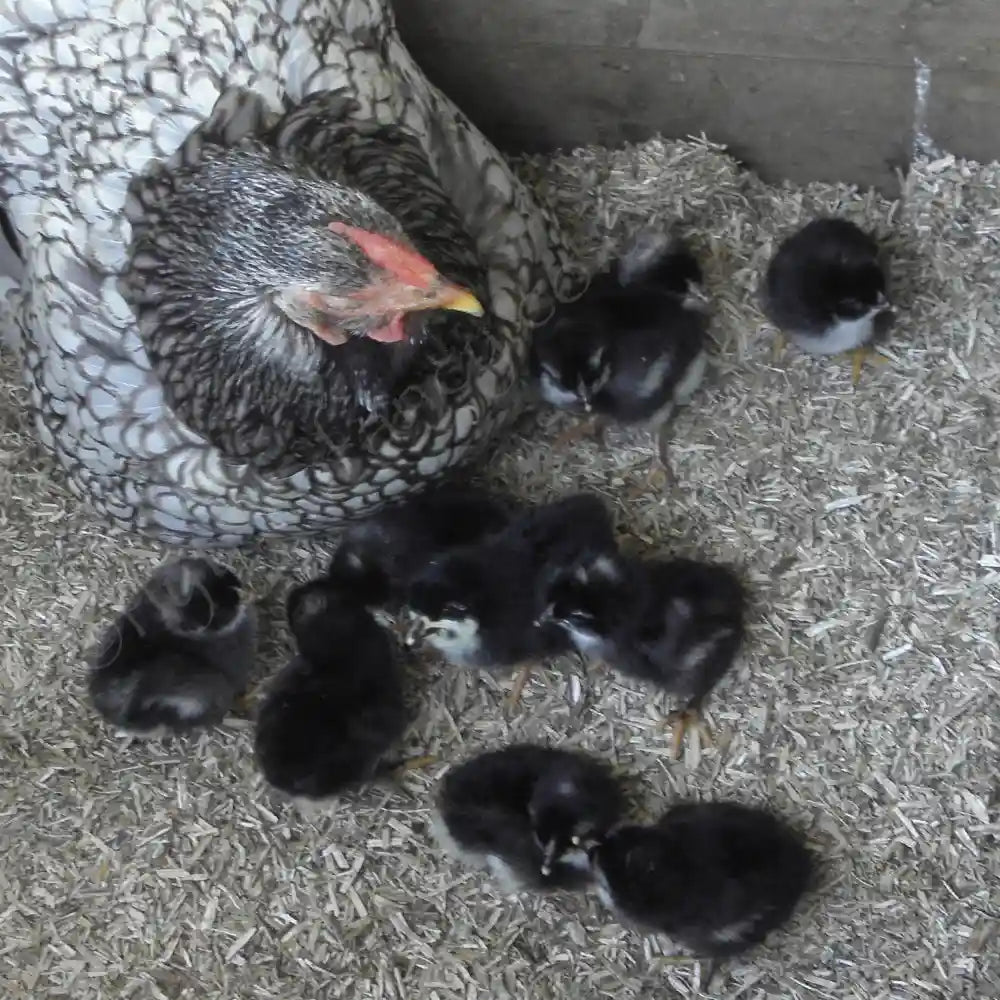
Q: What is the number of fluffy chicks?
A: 10